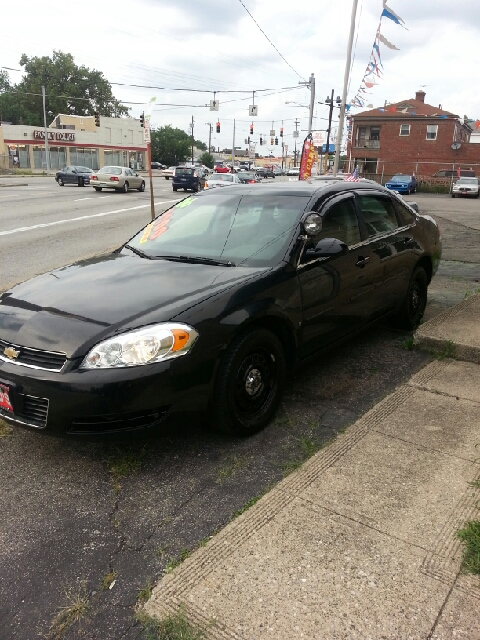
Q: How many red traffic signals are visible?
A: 3